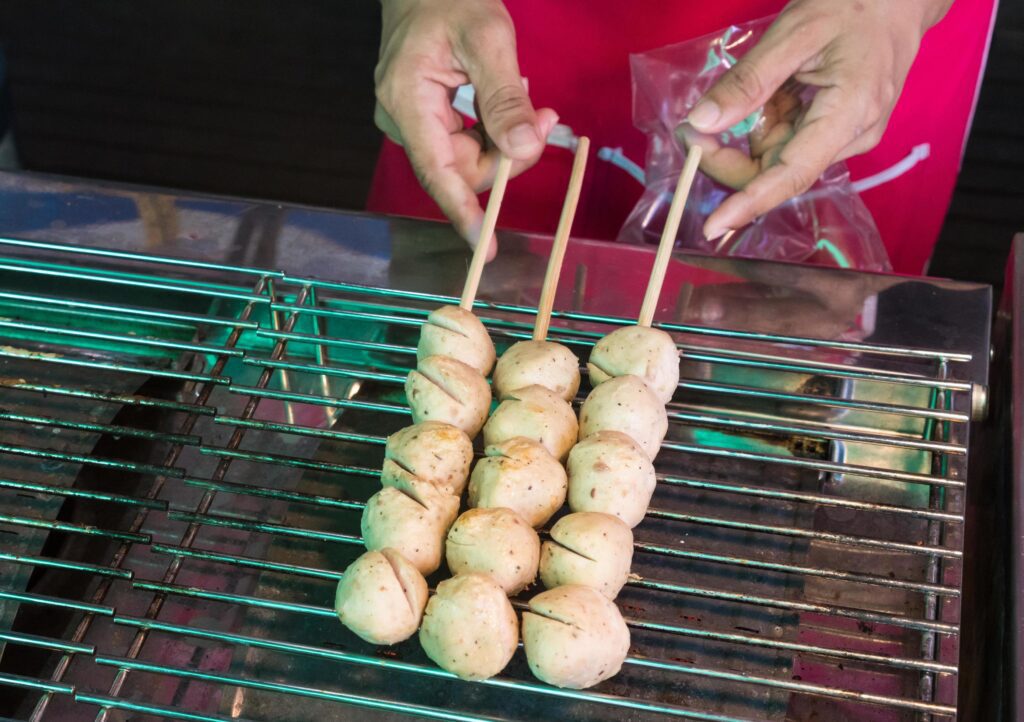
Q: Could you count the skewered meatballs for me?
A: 15